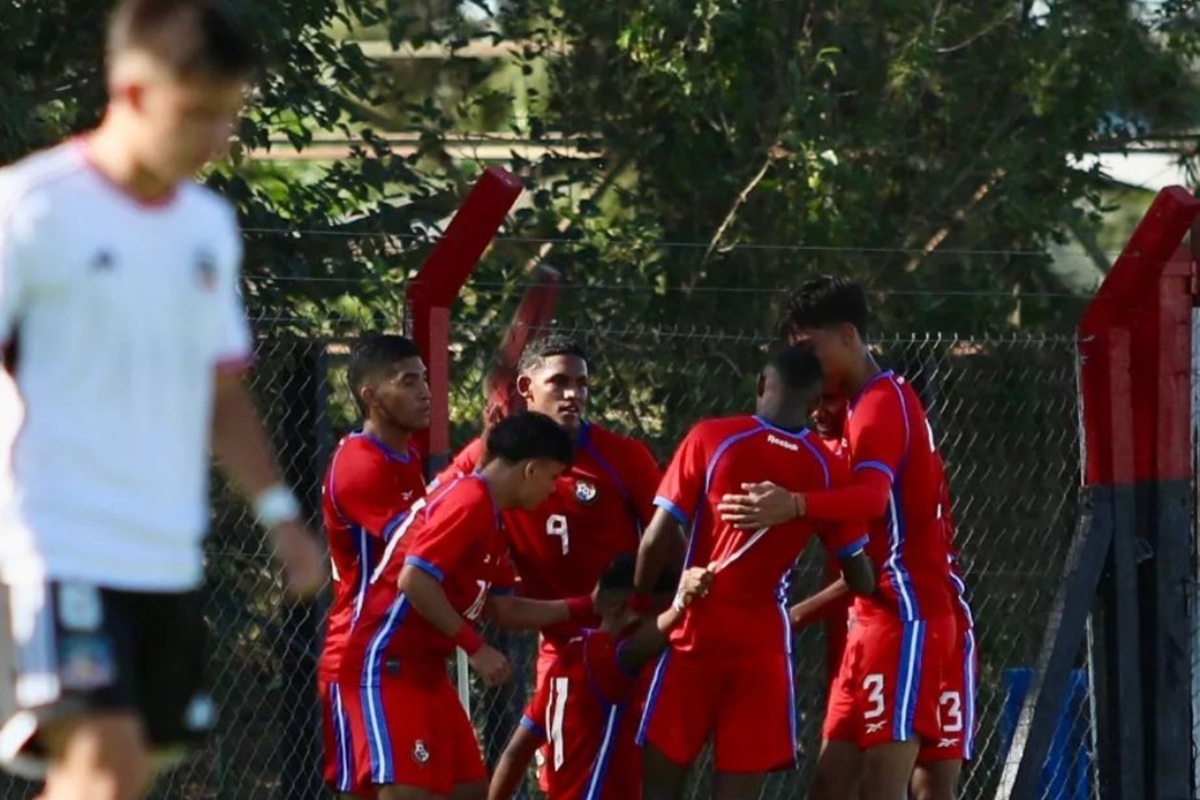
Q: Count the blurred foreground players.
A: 1